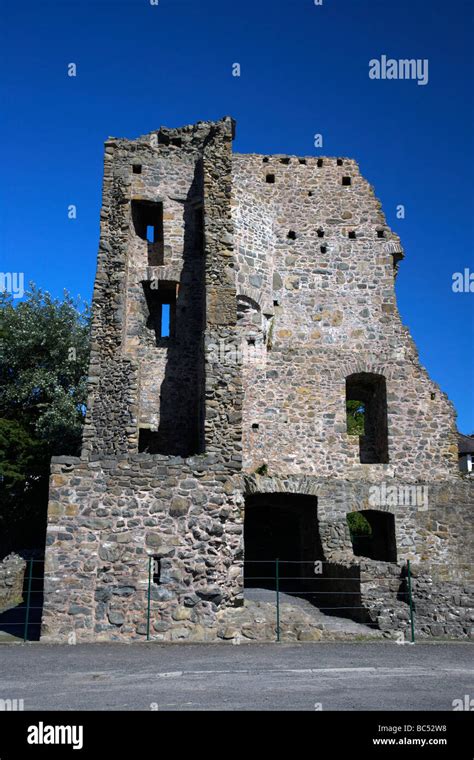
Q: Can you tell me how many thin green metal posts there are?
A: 4